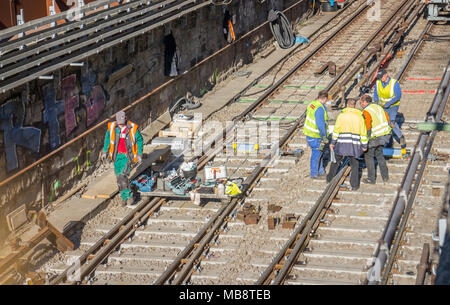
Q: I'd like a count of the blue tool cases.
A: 2